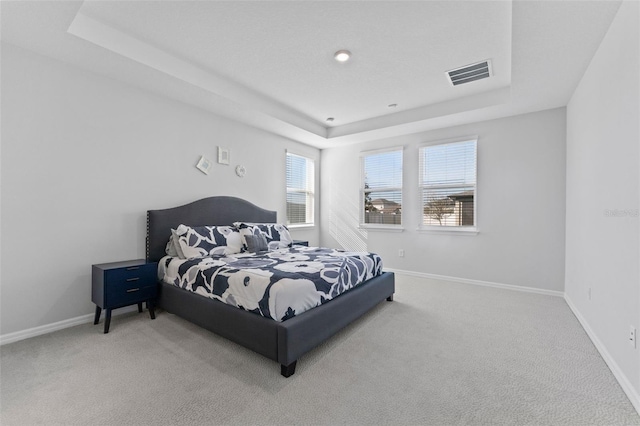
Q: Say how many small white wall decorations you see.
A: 3